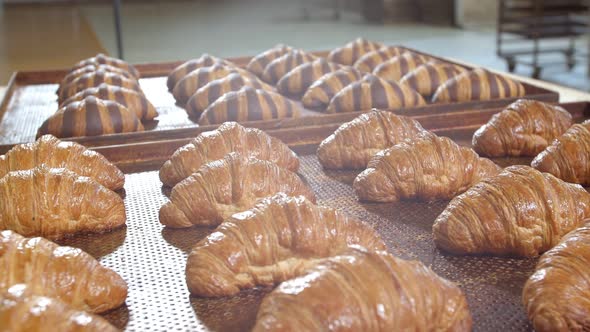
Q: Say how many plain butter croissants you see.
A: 14